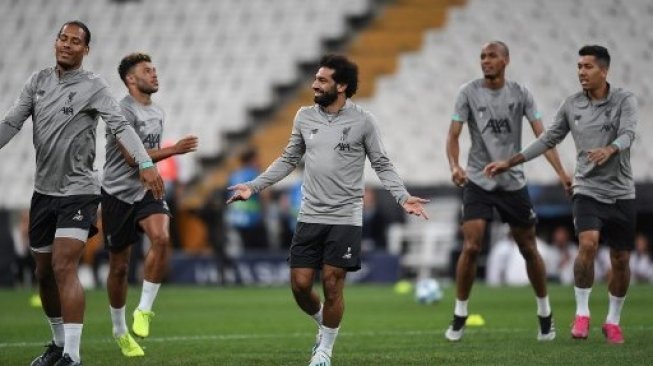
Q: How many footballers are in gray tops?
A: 5